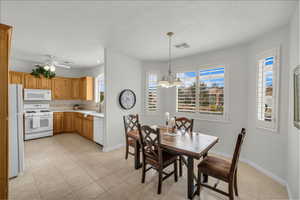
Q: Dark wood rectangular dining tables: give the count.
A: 1